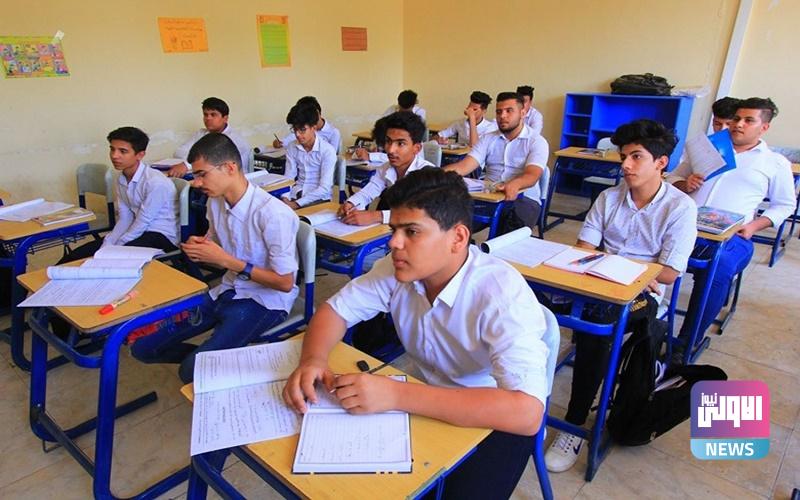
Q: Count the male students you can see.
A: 15